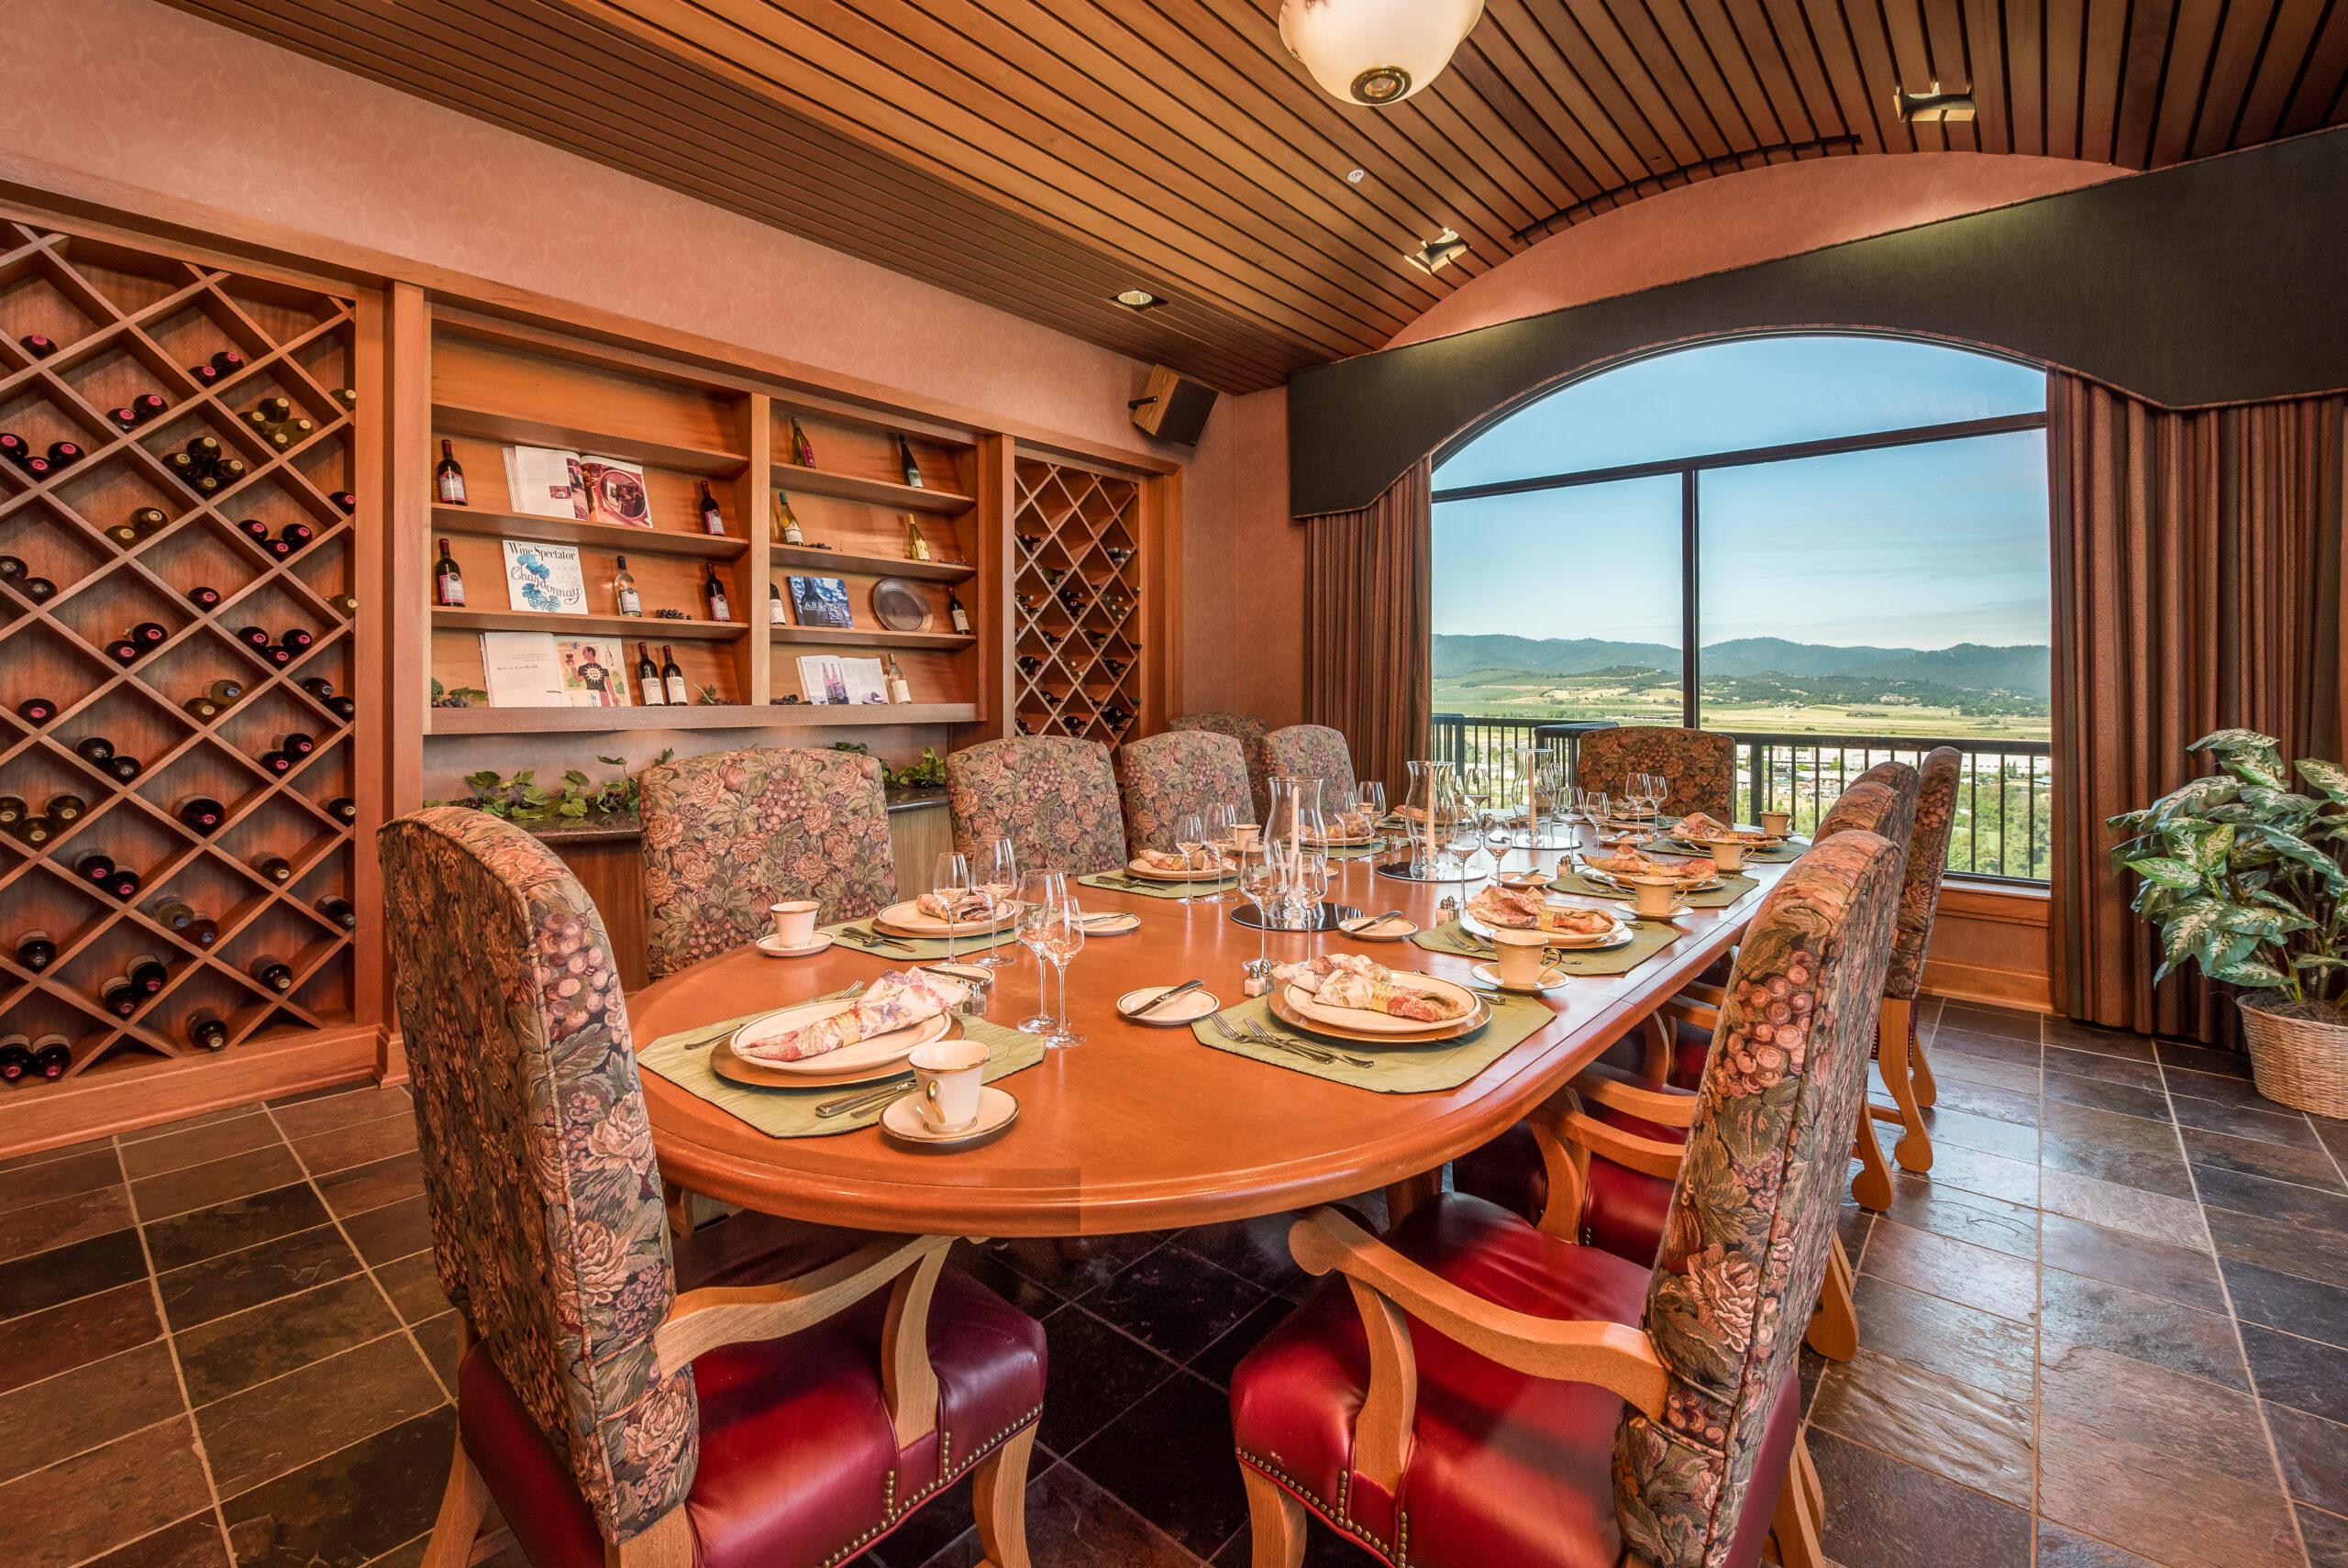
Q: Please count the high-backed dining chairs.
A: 11